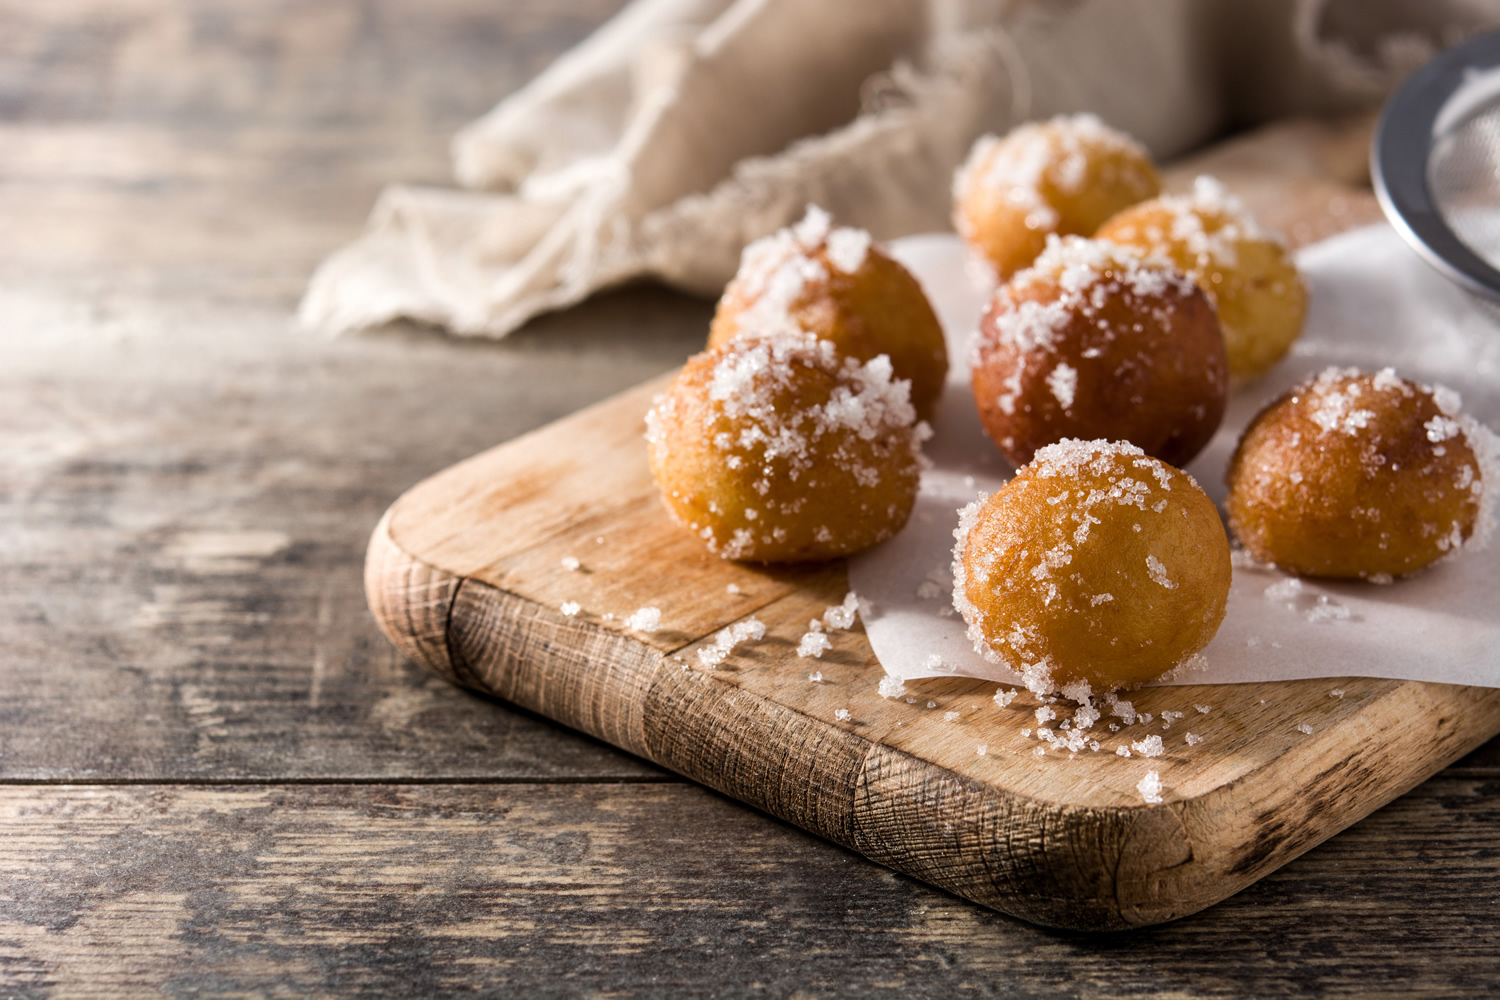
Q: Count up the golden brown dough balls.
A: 7